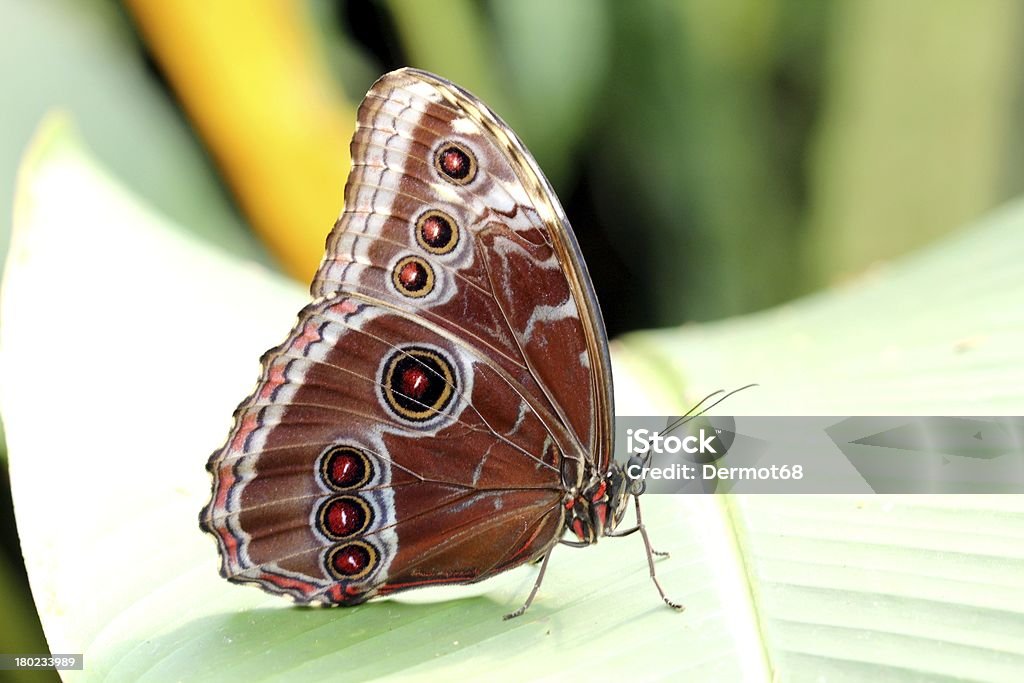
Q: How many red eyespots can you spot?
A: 7